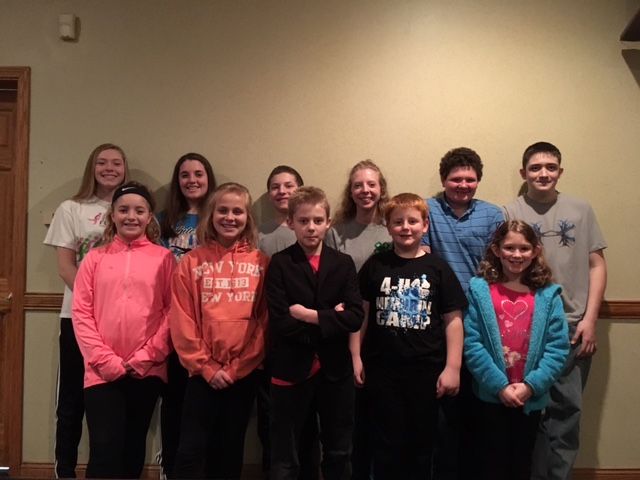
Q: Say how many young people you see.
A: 11